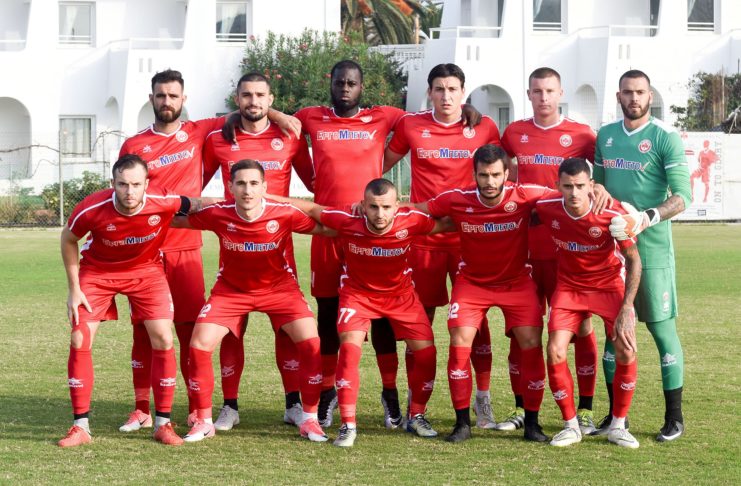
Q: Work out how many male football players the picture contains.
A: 11